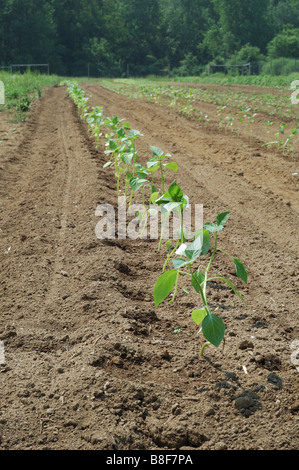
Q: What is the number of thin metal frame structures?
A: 2